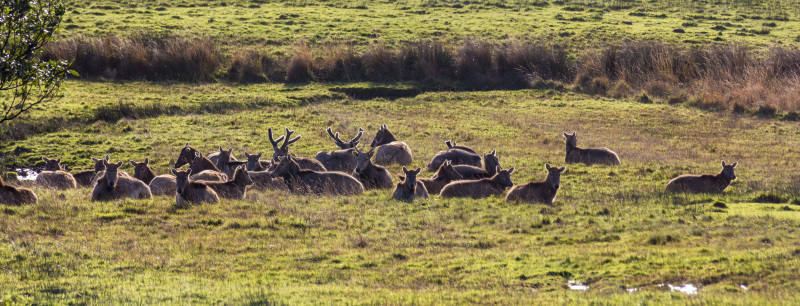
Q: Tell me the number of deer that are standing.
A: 0